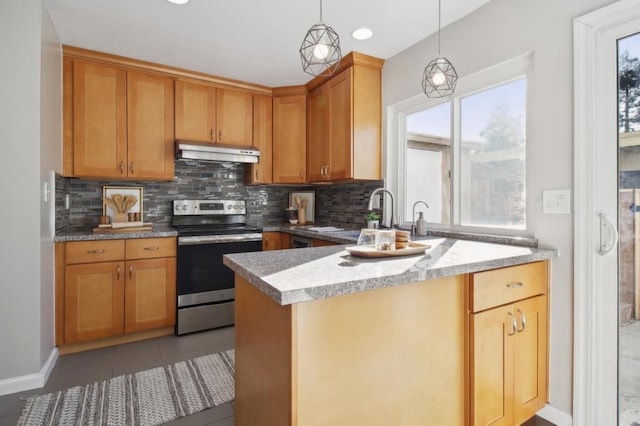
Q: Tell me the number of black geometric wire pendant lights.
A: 2